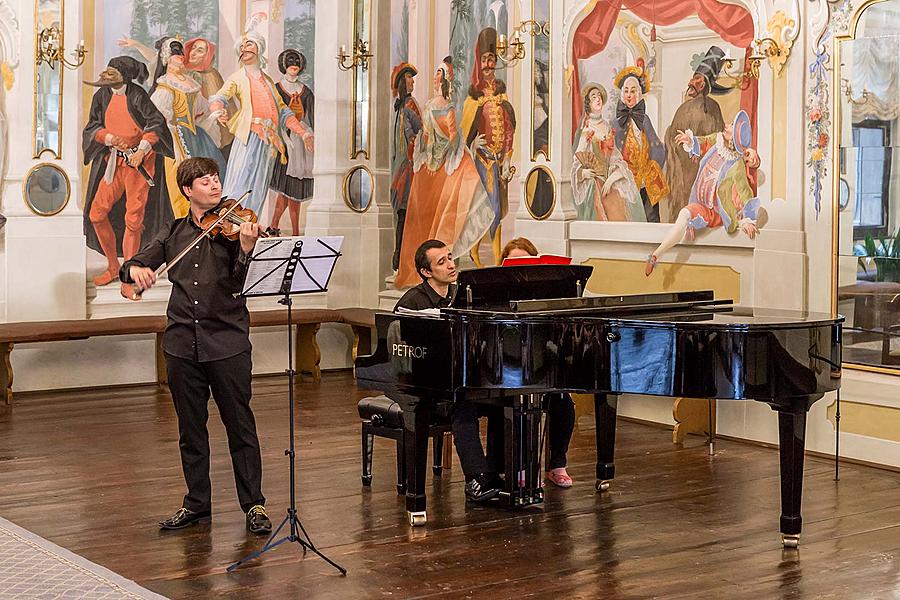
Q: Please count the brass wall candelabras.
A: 4